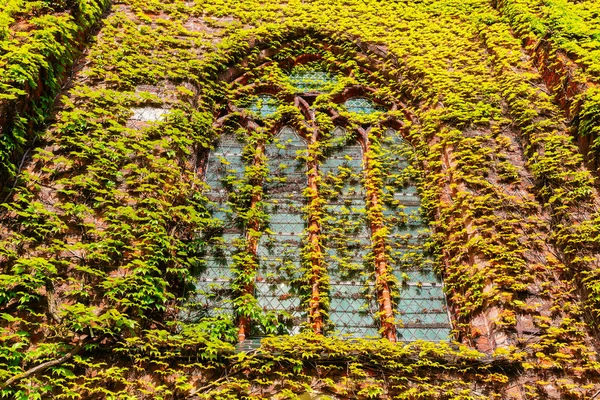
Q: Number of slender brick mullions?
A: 3